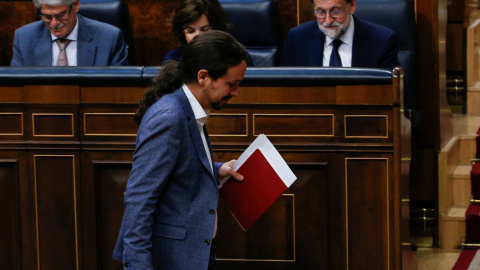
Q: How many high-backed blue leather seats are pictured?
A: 3